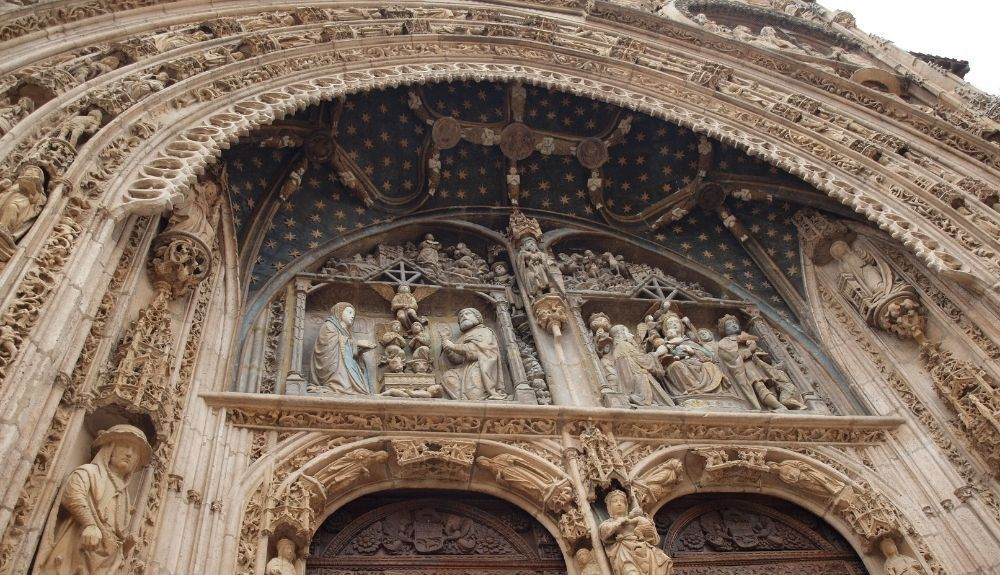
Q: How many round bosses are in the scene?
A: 5